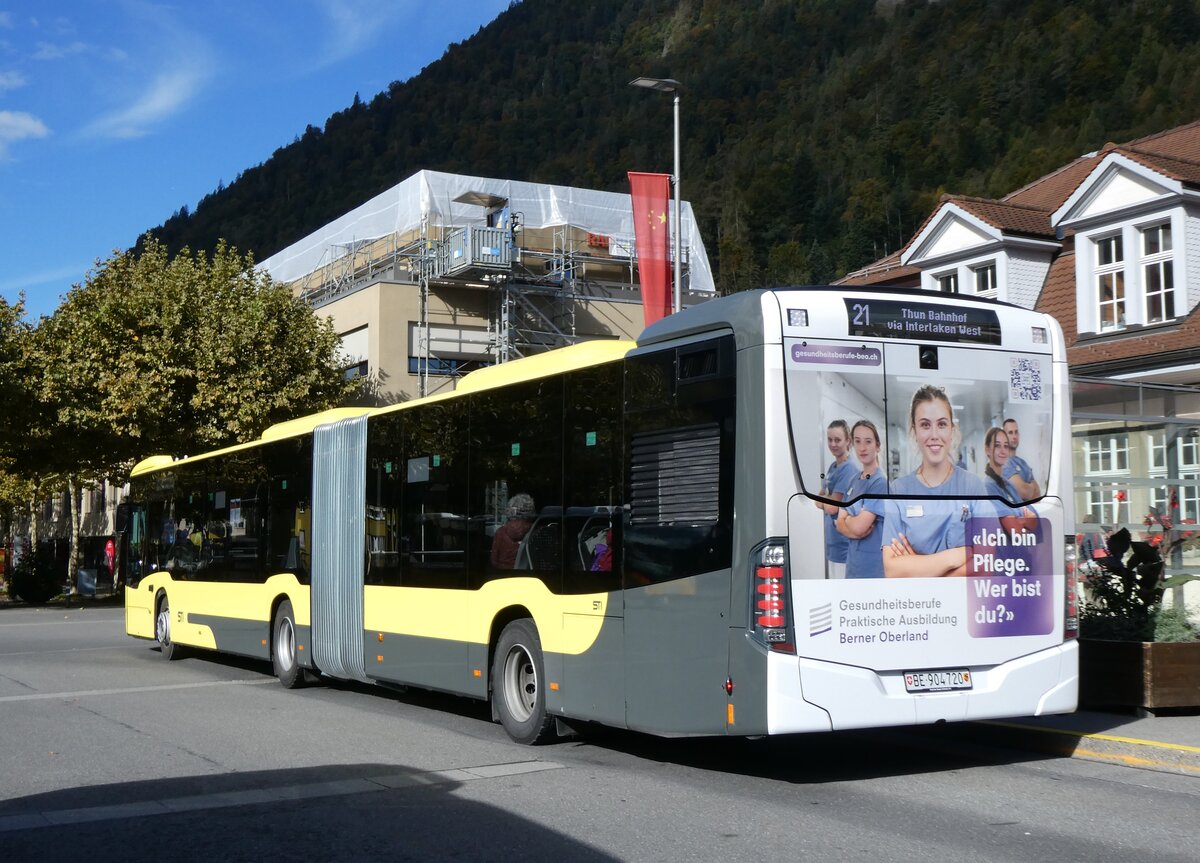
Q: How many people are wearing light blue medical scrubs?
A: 5